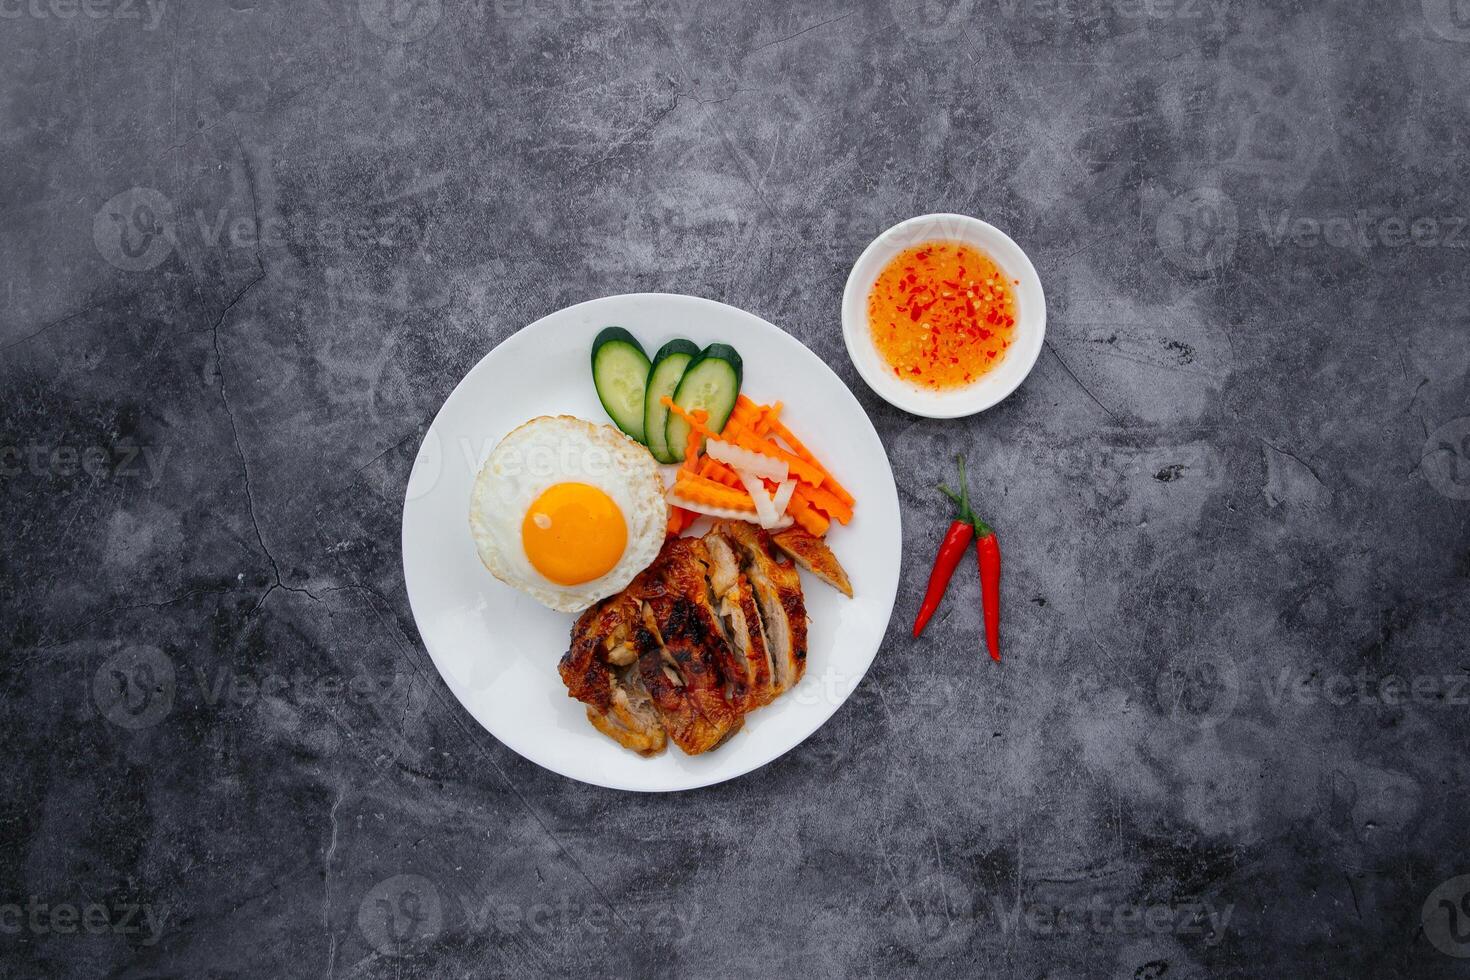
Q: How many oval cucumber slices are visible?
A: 3